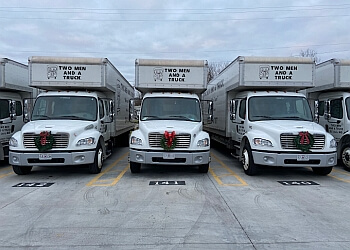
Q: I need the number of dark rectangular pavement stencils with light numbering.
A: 3